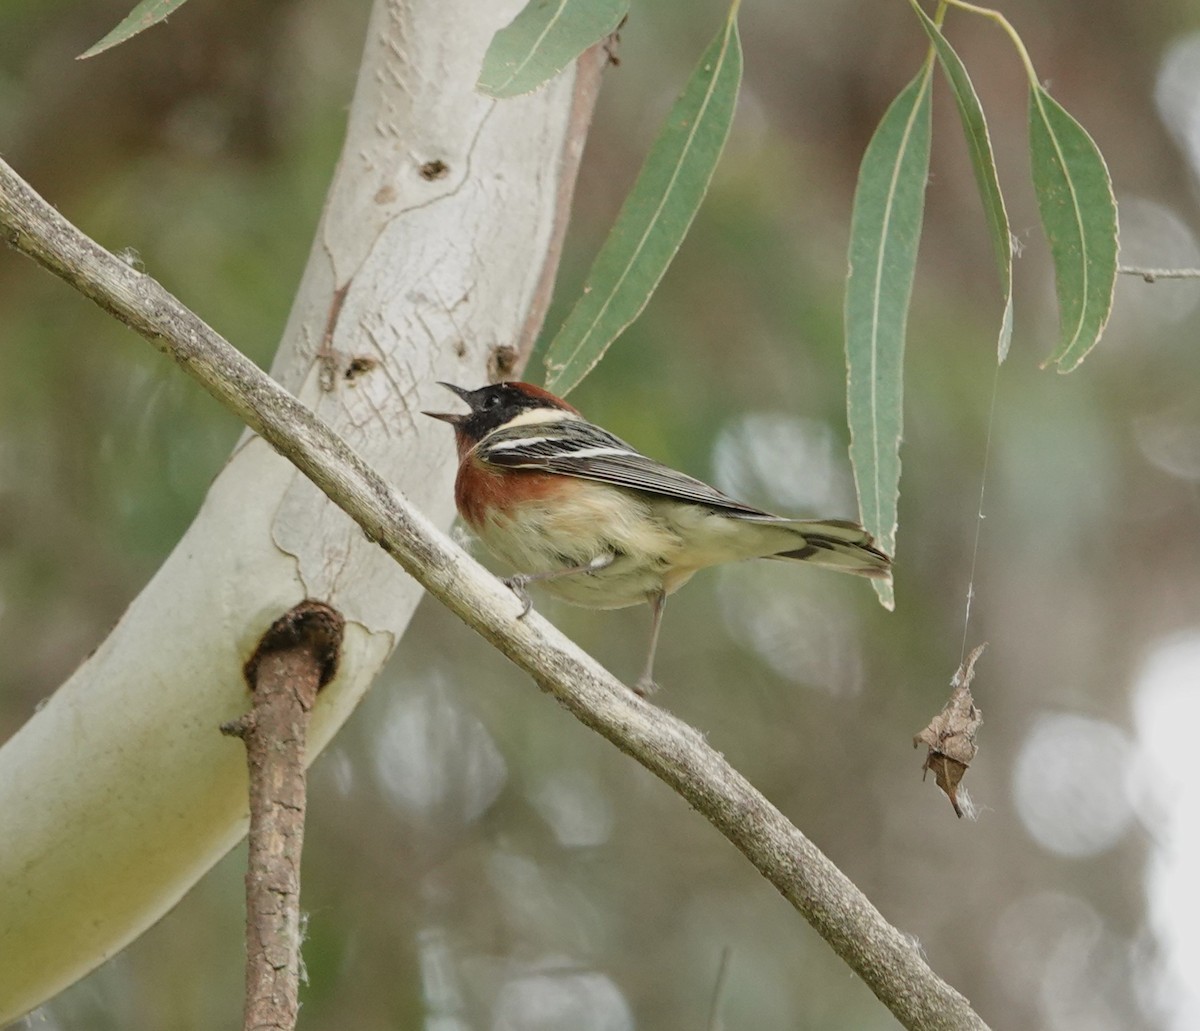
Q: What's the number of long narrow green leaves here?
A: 6